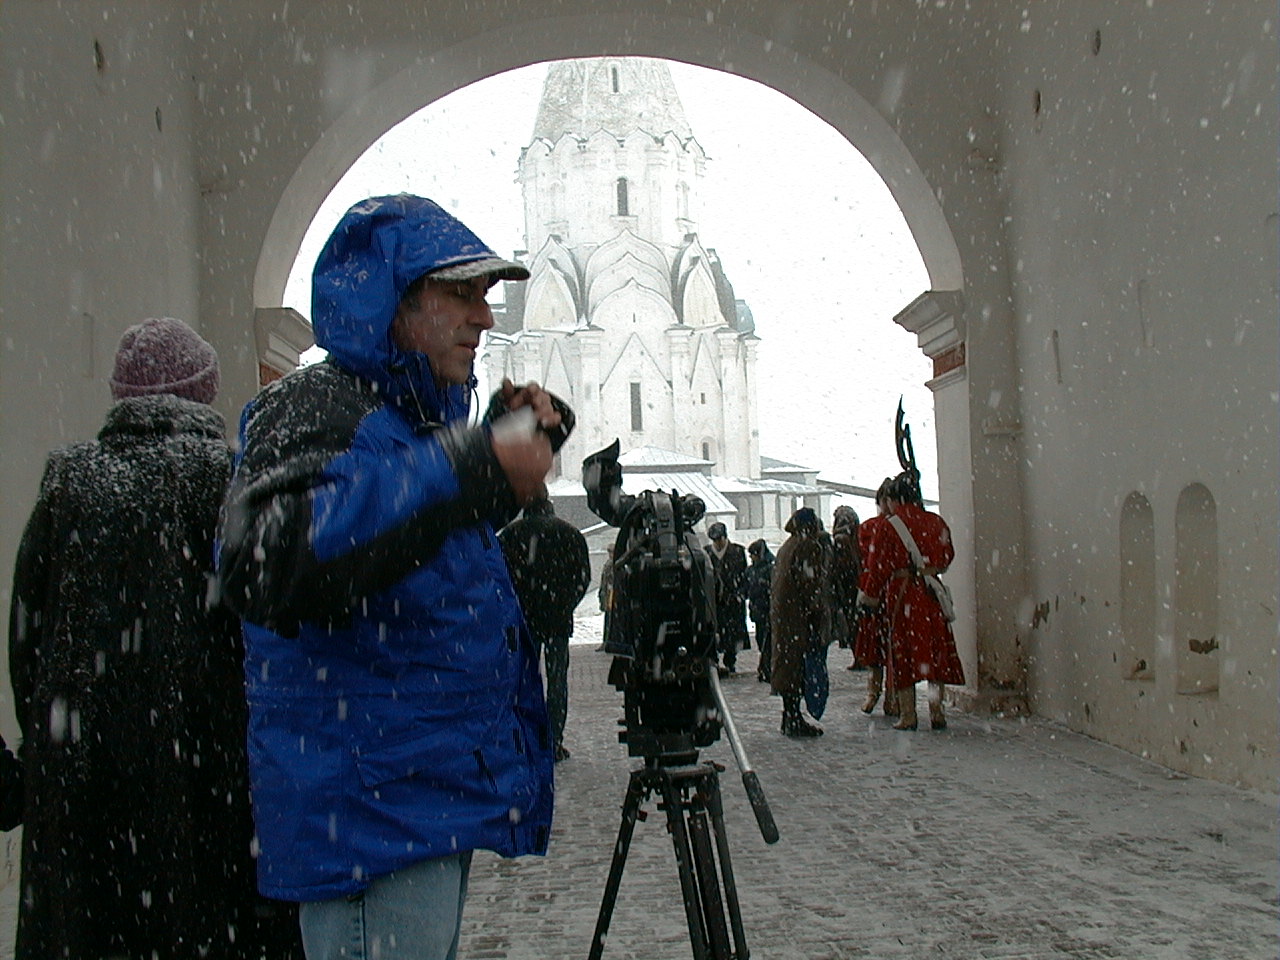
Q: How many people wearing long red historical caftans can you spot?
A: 2